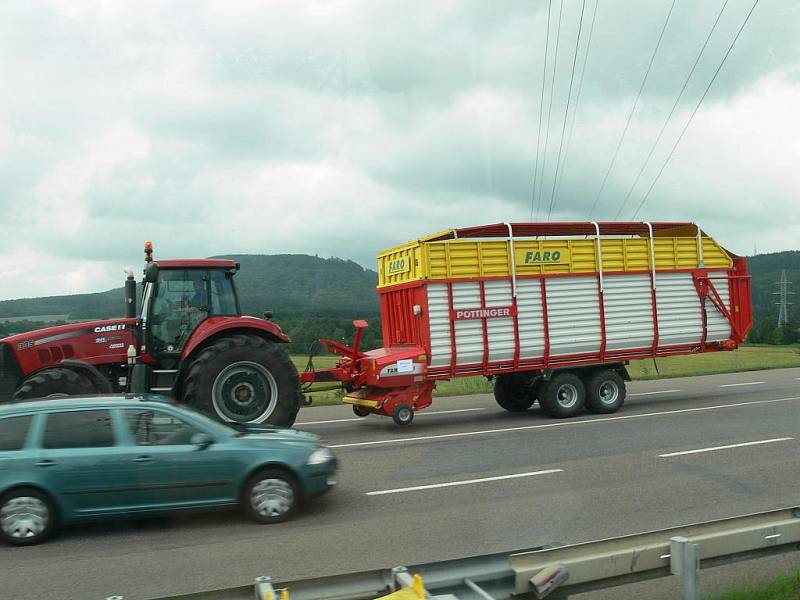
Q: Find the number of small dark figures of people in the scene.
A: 0